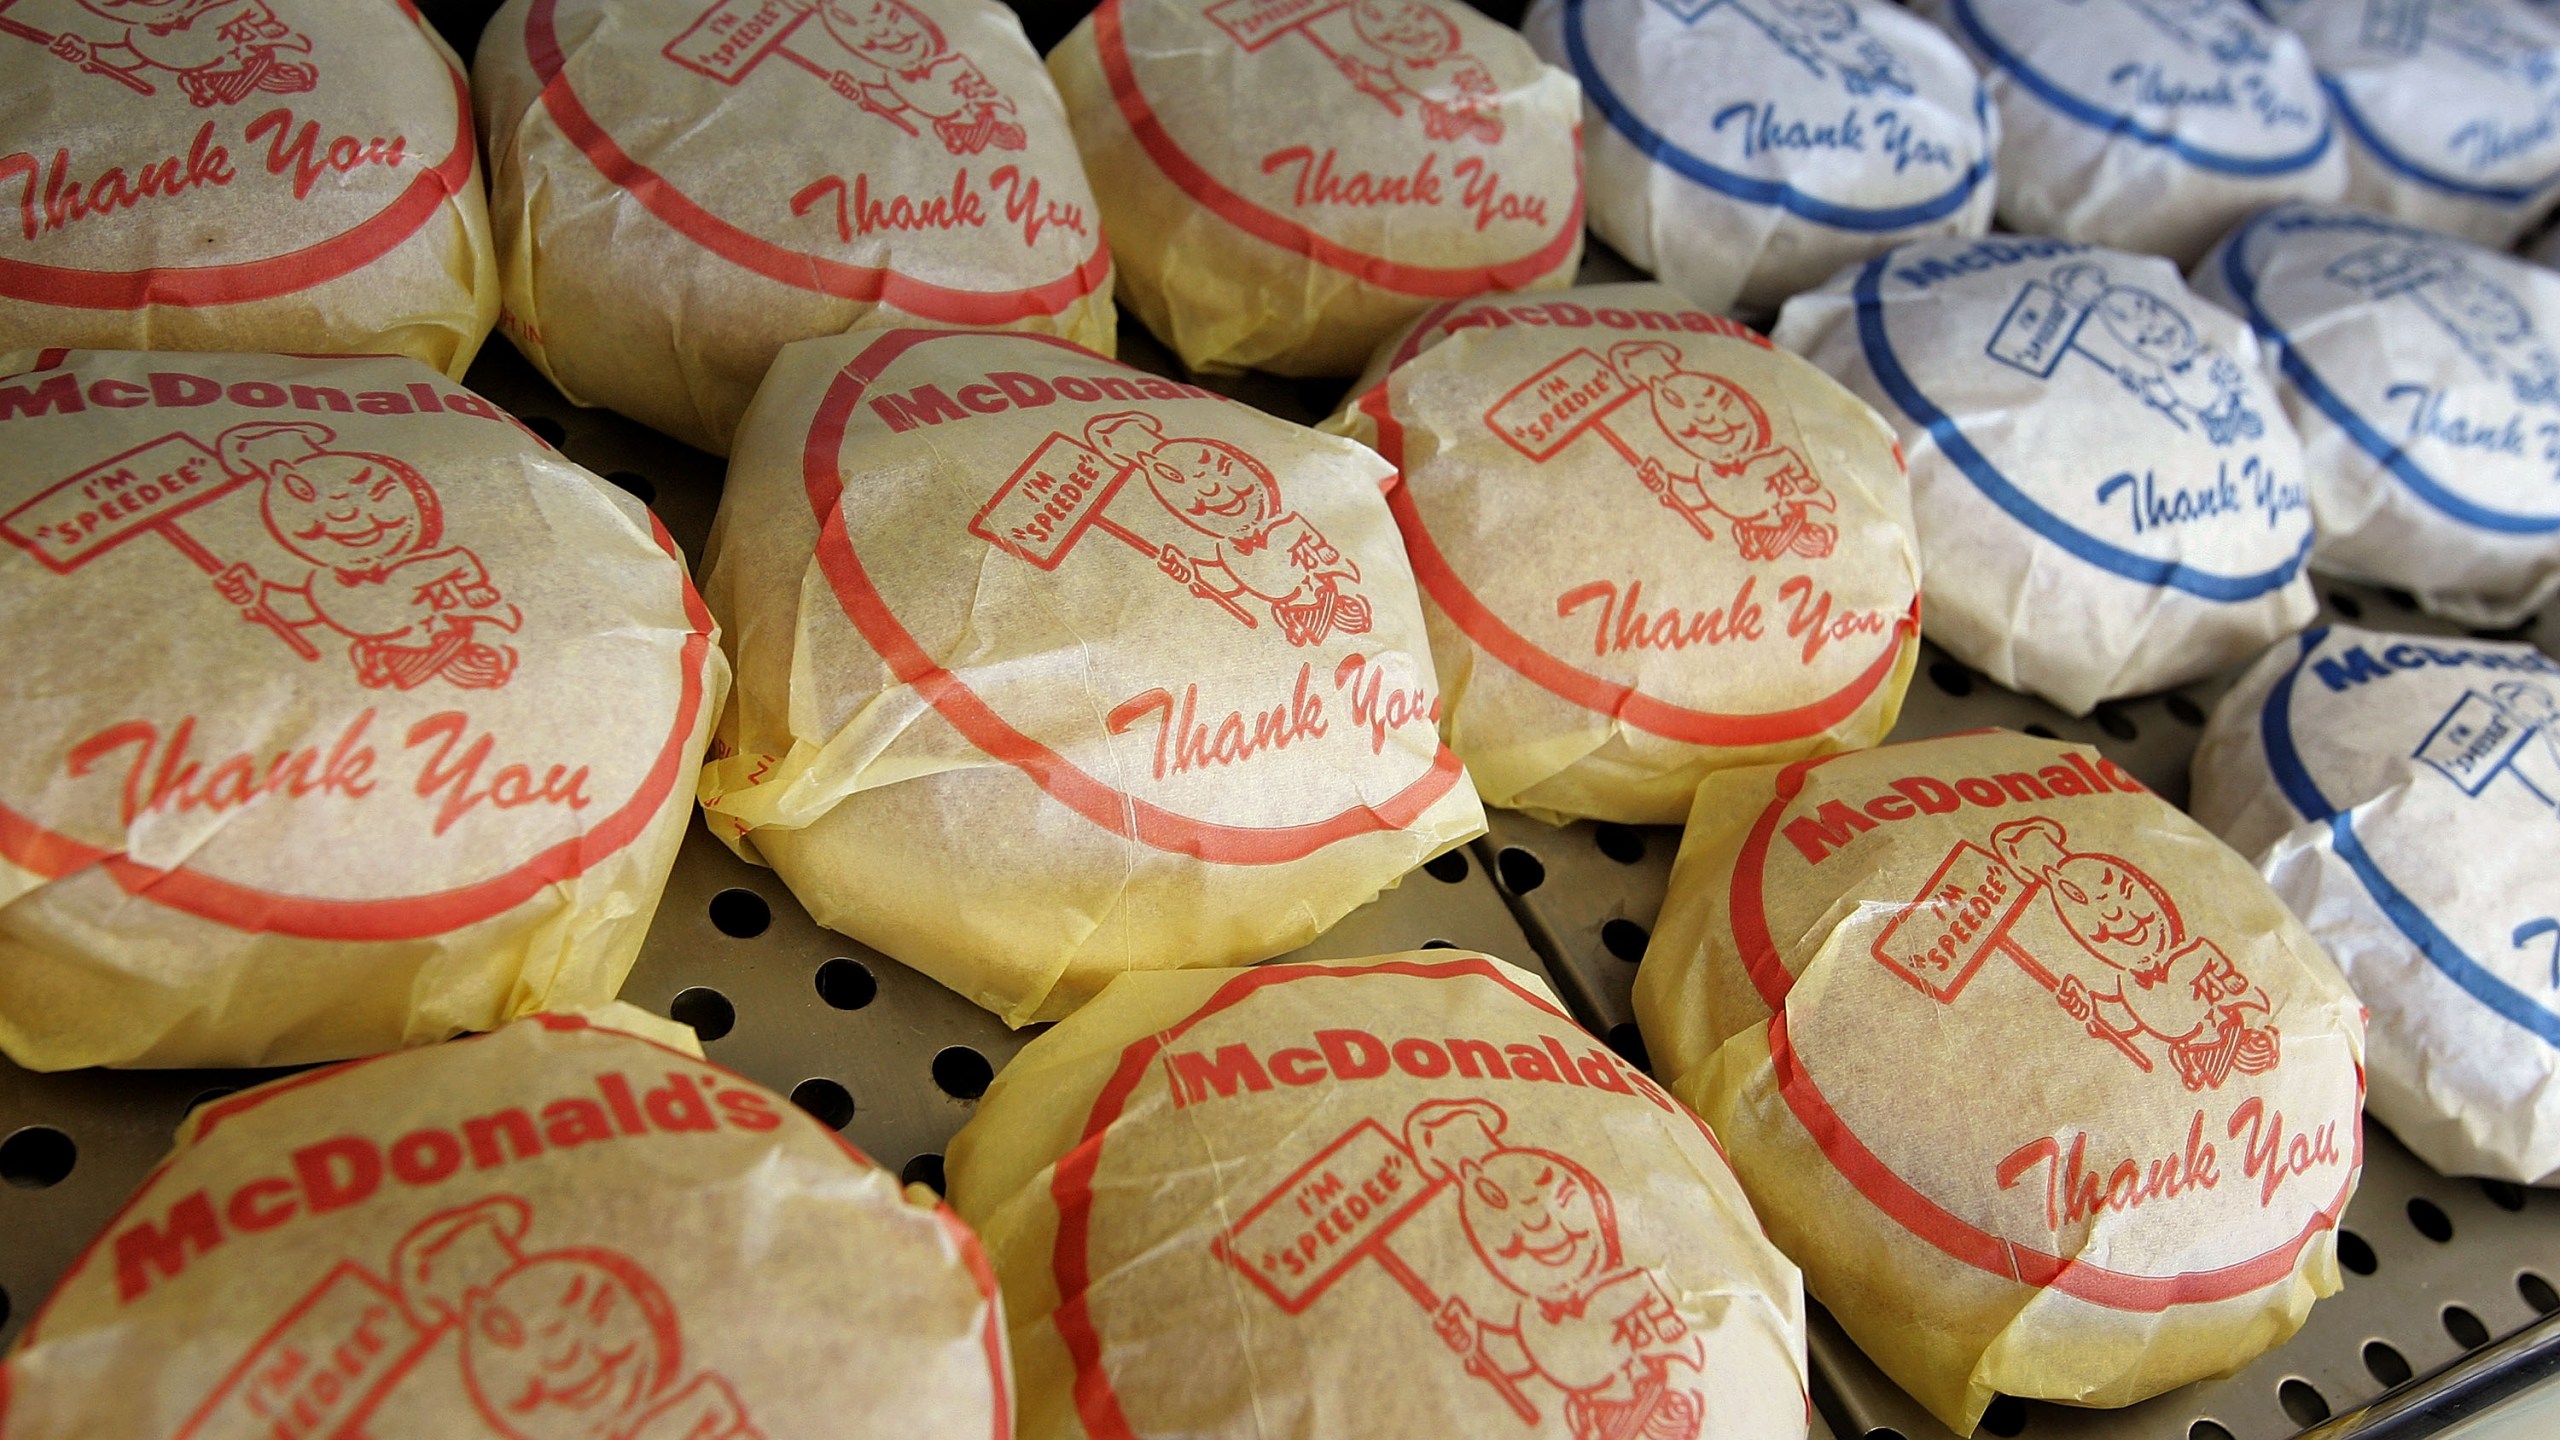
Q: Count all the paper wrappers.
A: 15